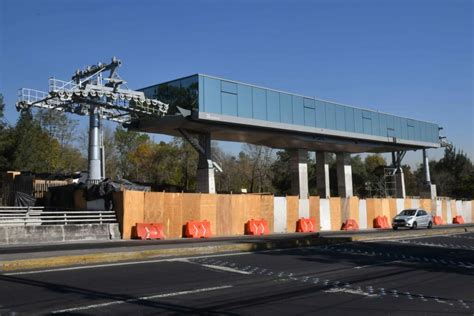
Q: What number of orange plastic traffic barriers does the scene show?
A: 8